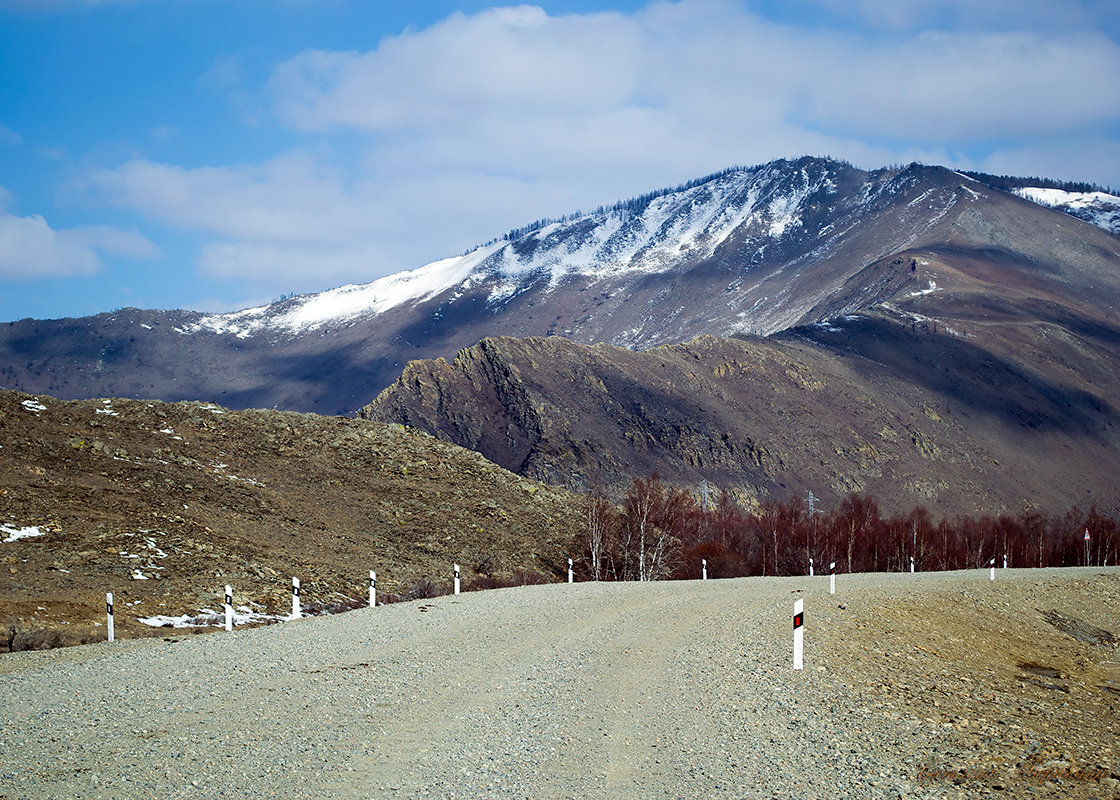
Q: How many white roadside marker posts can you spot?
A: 13